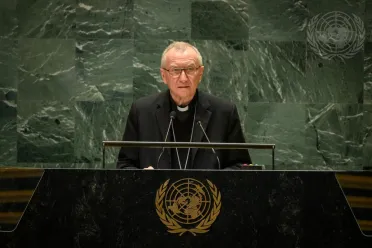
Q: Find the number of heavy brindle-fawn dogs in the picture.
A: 0